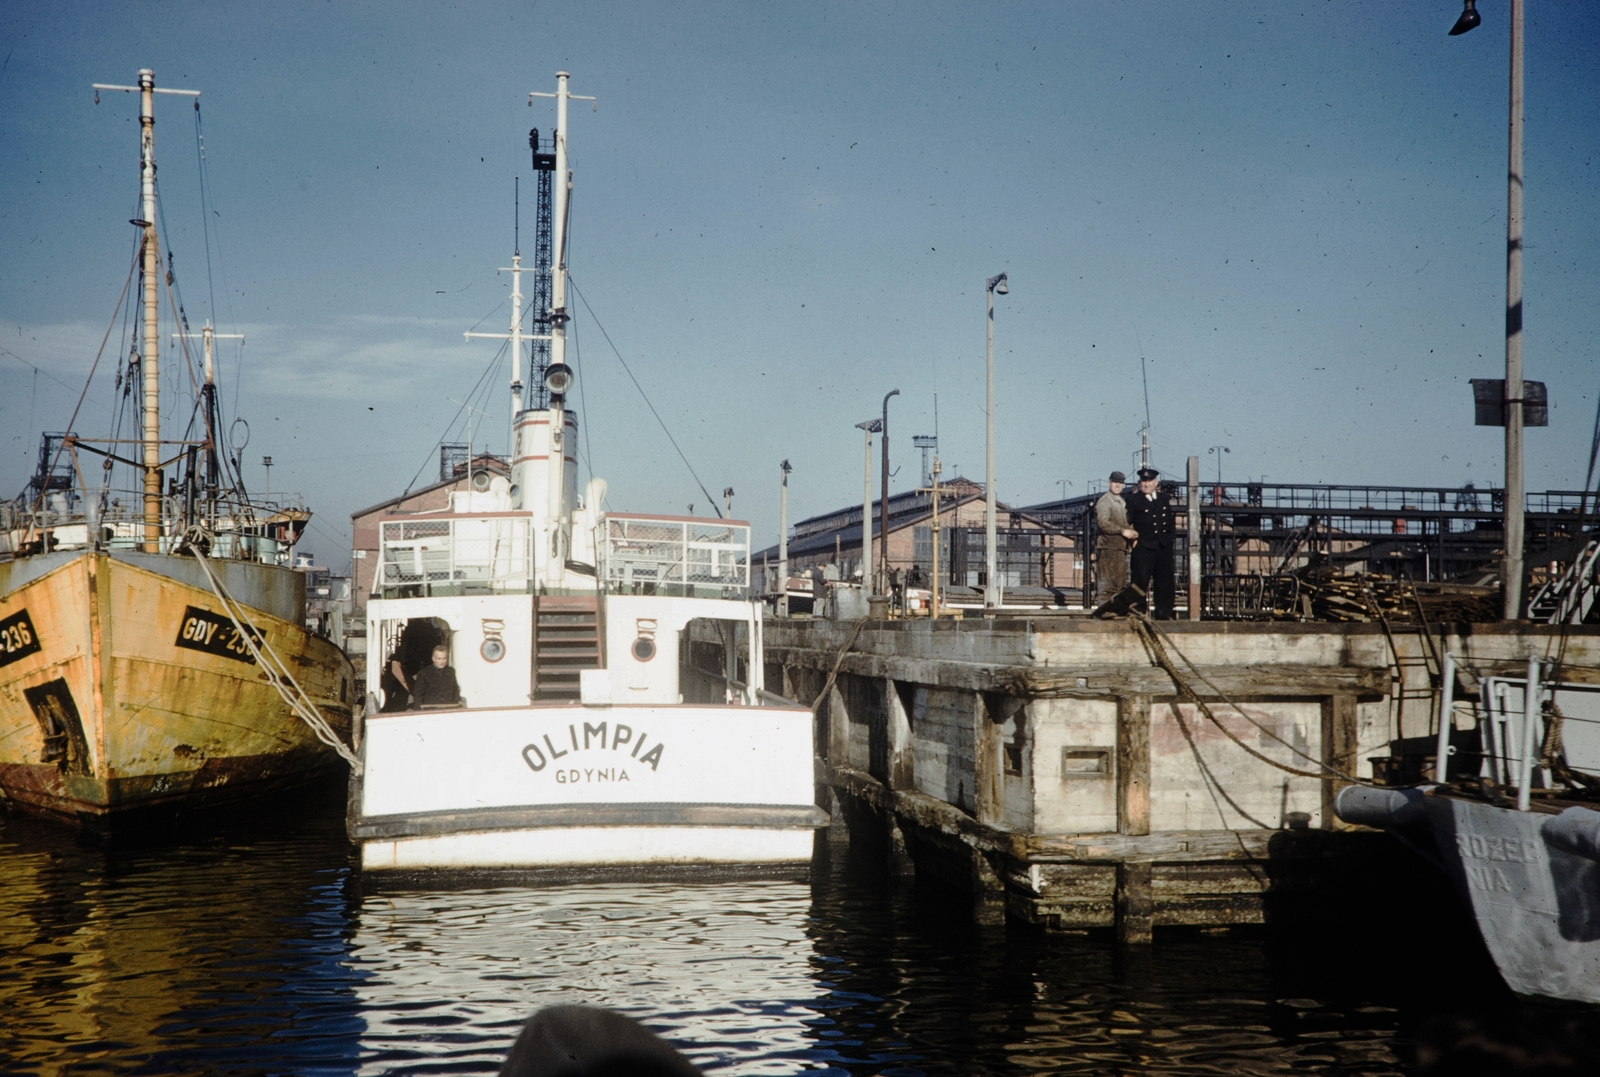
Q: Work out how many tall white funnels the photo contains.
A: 1